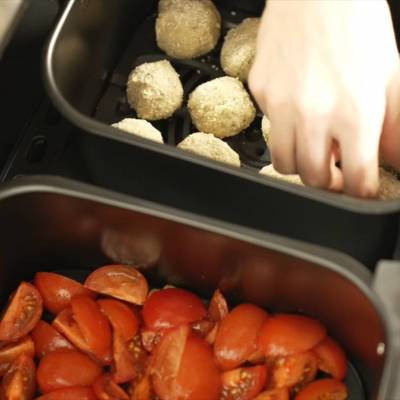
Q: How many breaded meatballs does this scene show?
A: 9